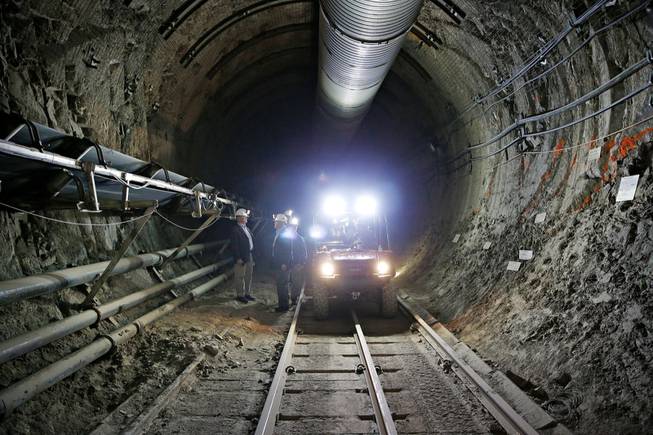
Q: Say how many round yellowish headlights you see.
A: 2